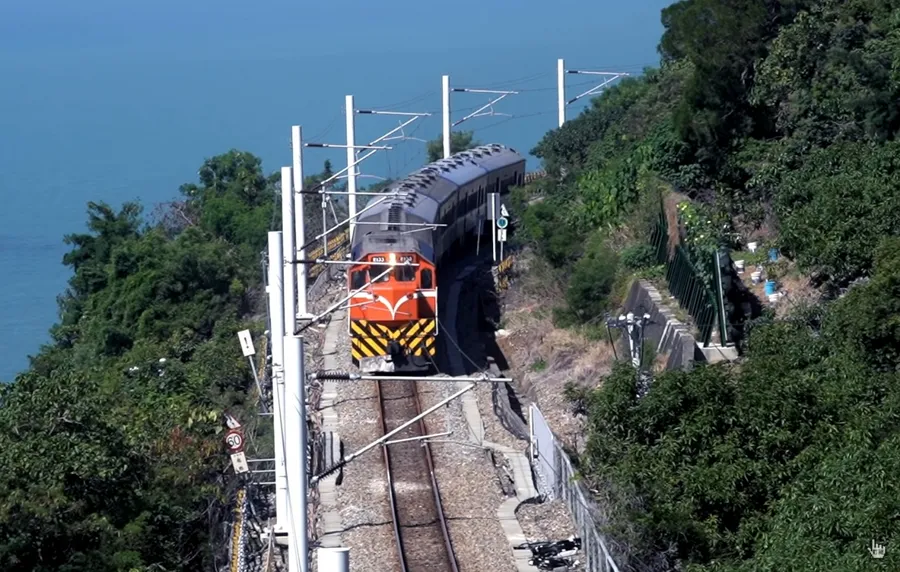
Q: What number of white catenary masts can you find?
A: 8